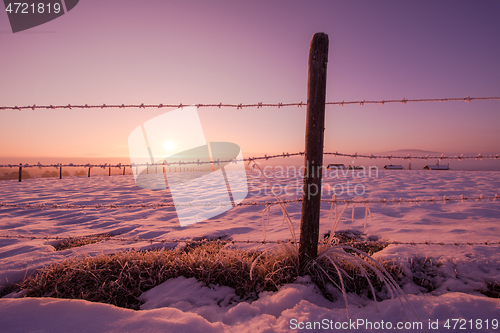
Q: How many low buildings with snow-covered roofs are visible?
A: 3